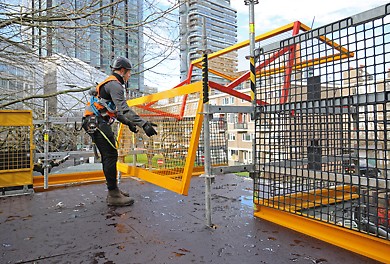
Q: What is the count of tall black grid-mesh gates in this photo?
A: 1